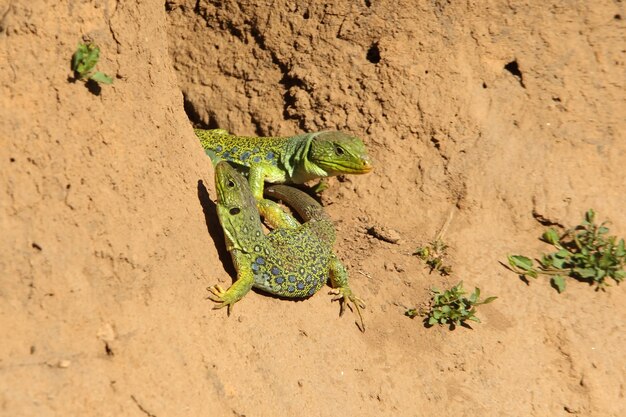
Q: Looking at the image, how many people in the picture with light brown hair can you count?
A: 0